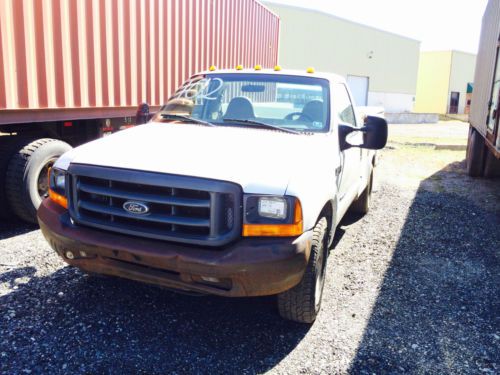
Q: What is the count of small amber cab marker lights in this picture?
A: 5